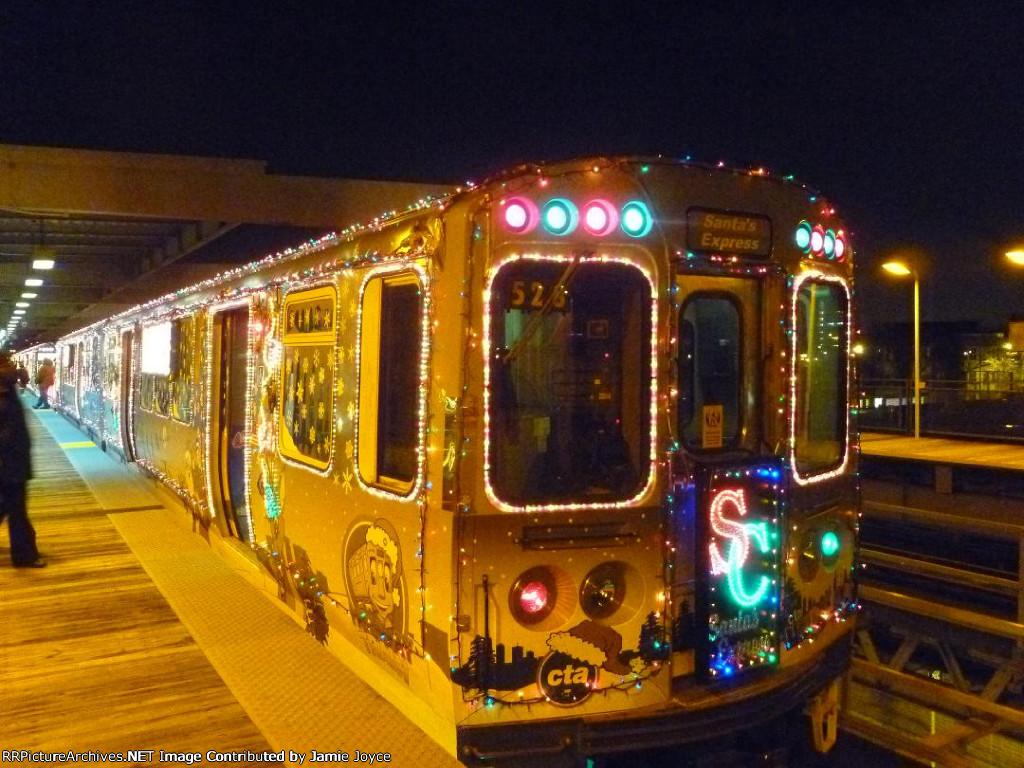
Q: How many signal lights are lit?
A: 10